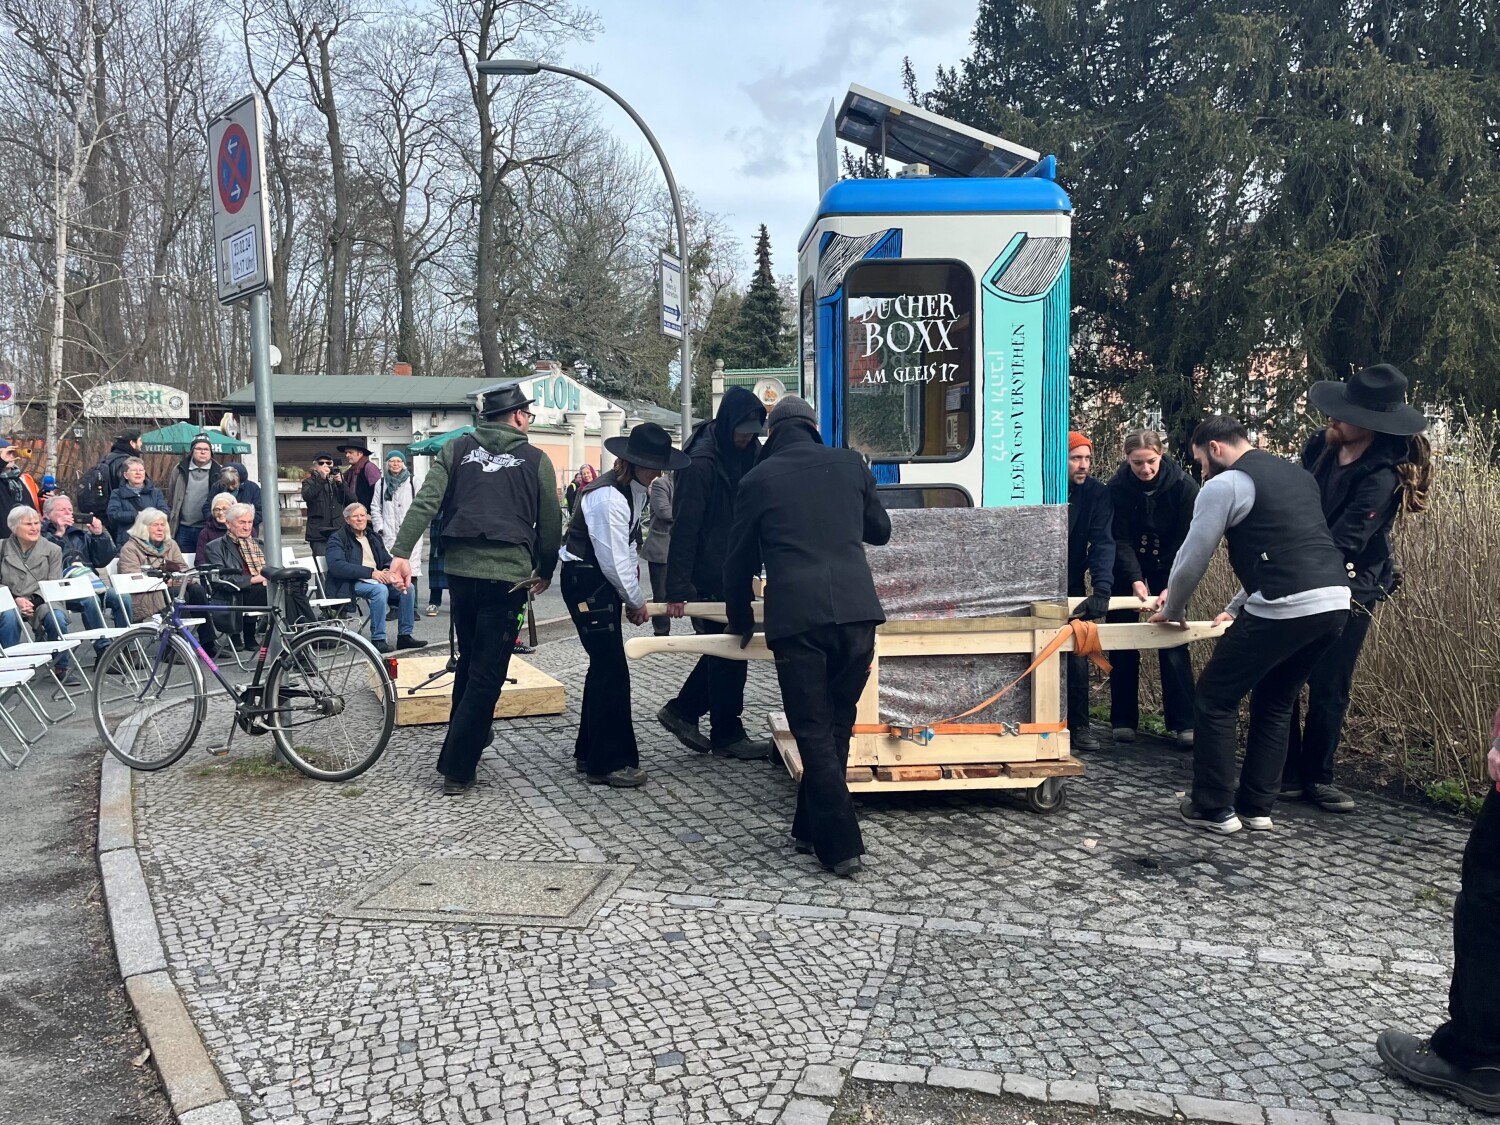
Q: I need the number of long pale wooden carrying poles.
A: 2